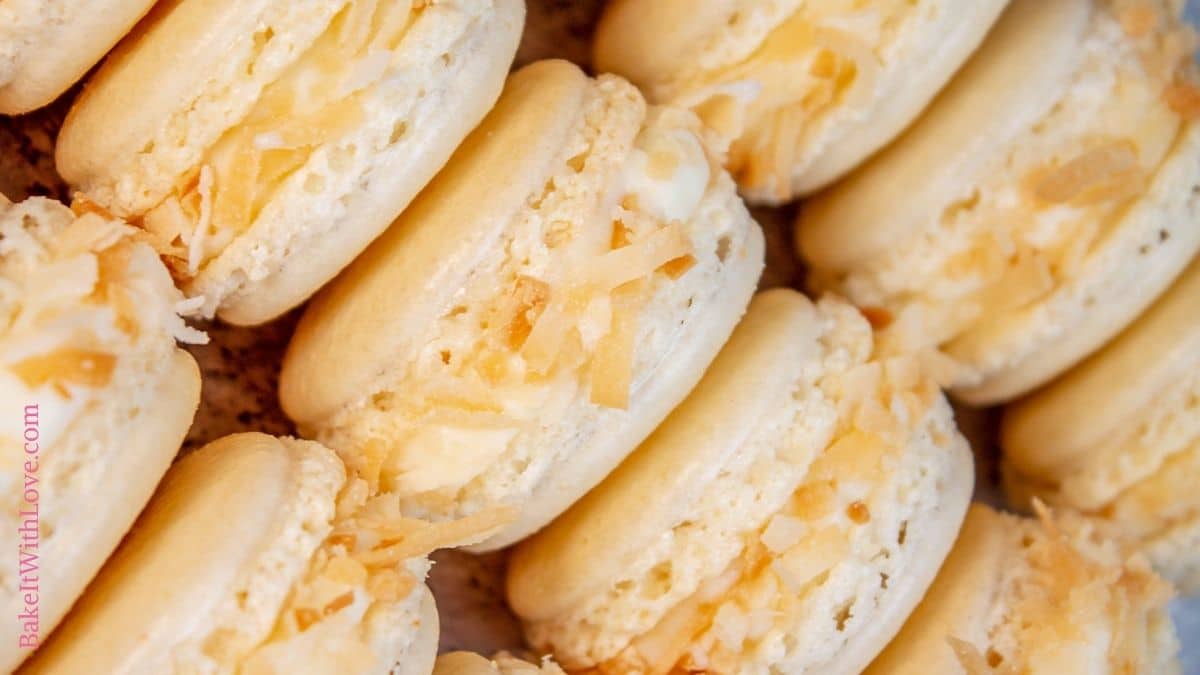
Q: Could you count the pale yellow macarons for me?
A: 11